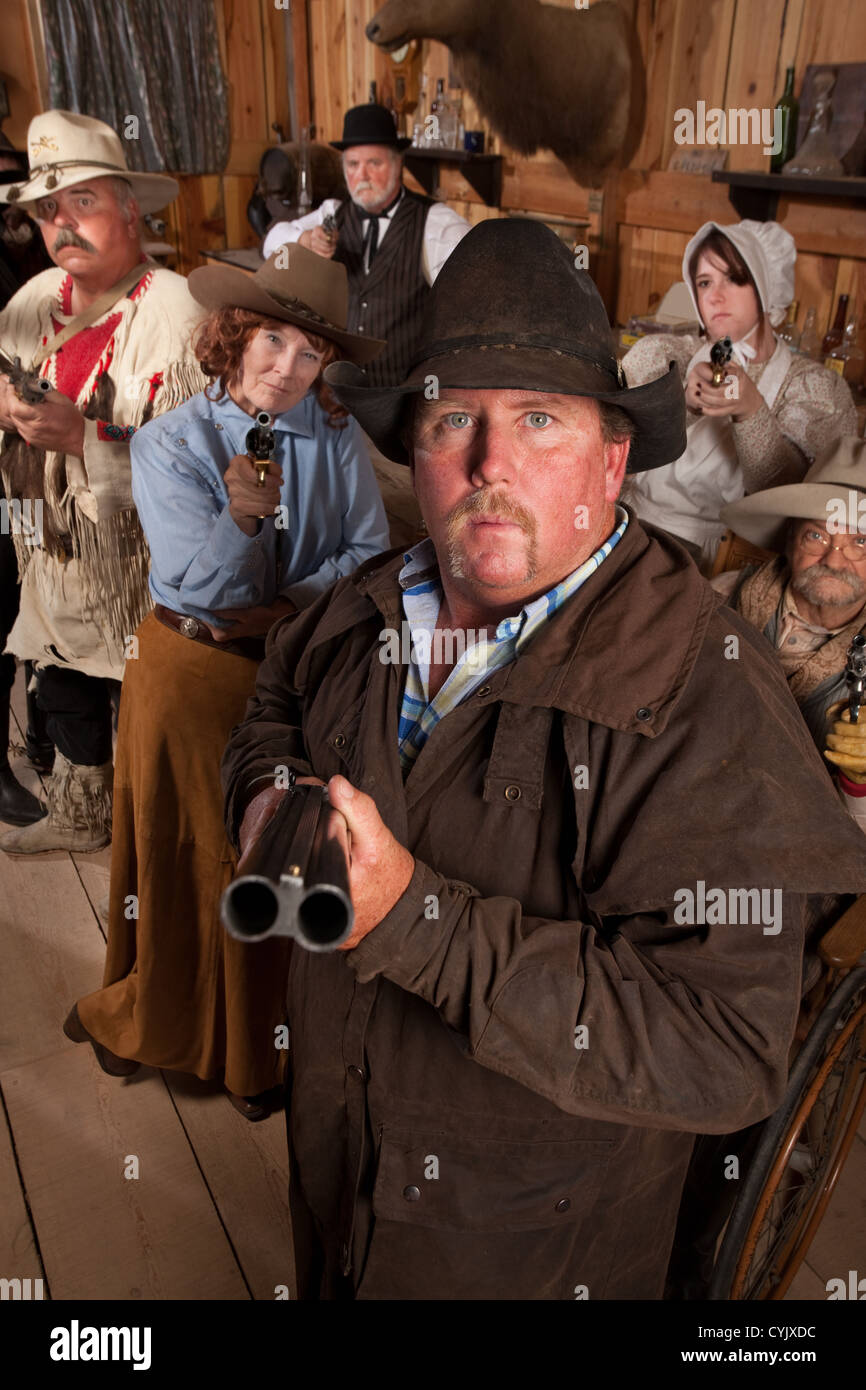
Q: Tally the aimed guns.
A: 6